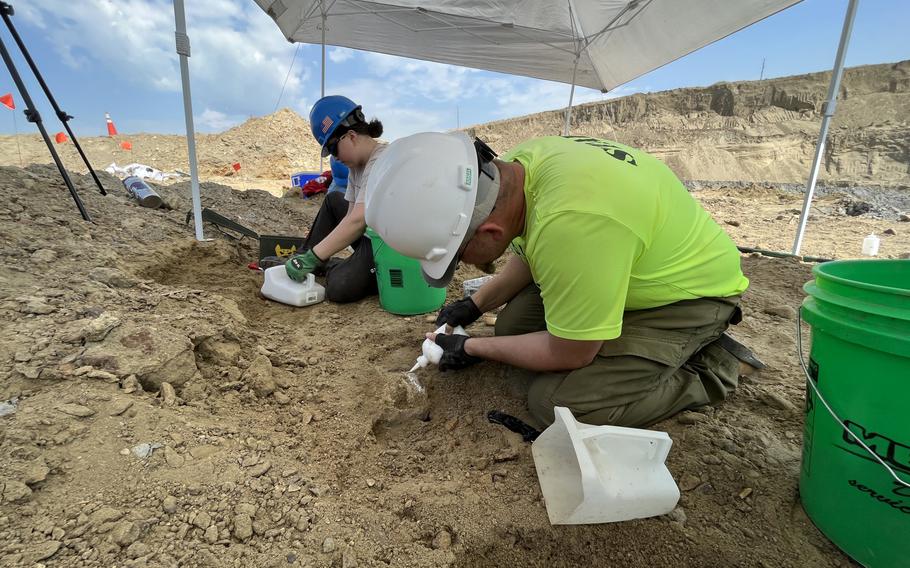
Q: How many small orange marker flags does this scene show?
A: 4